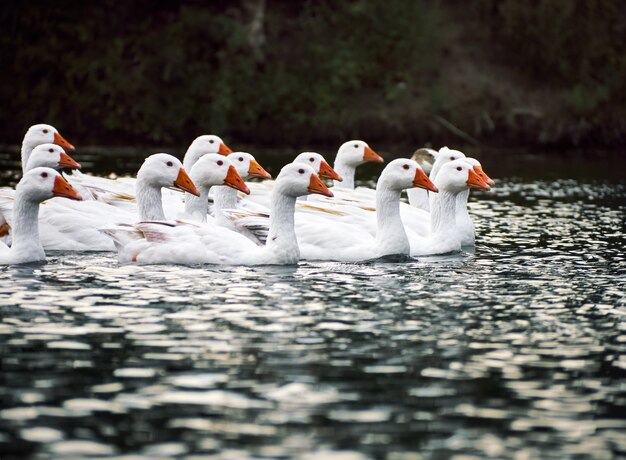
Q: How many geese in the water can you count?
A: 15